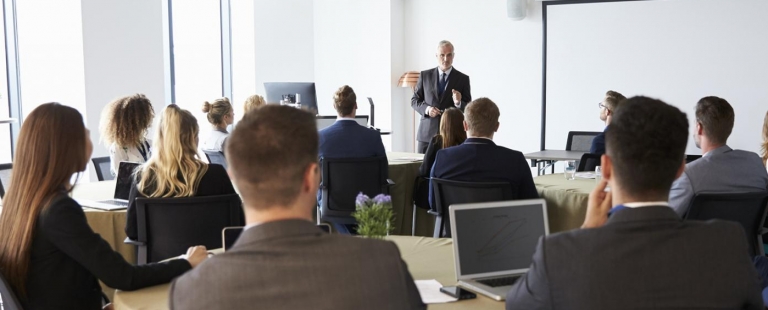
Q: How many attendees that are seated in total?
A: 13